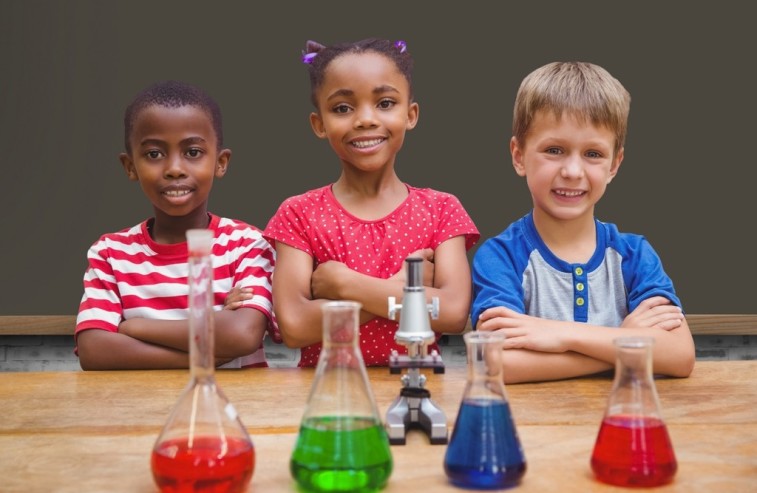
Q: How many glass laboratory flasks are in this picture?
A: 4